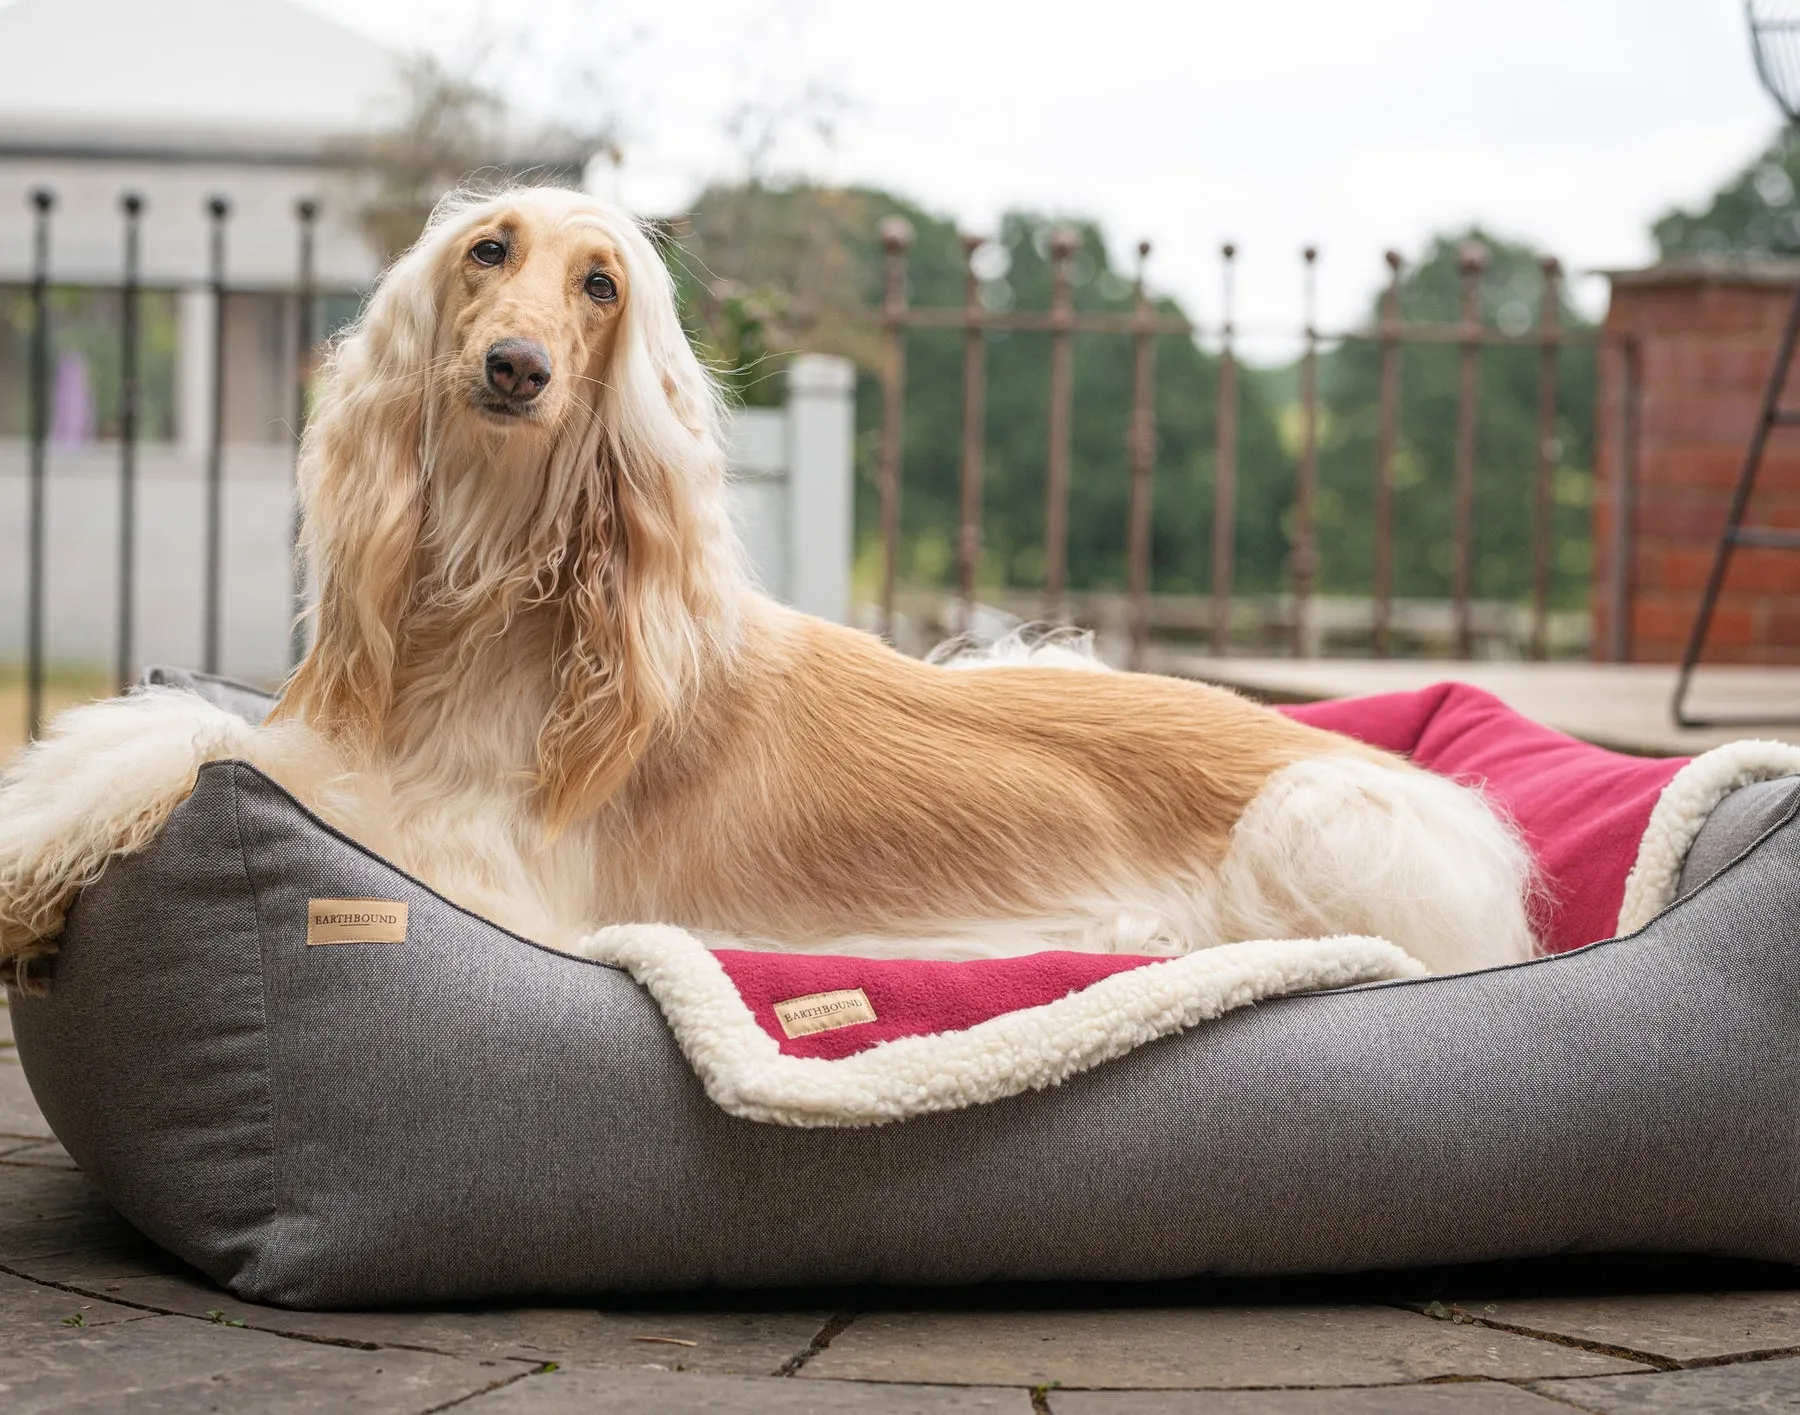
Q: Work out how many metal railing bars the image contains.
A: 13